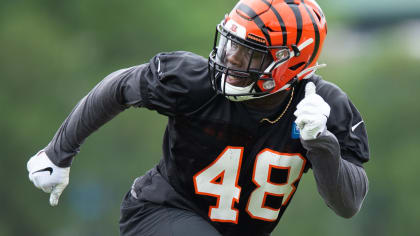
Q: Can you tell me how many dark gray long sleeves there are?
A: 2